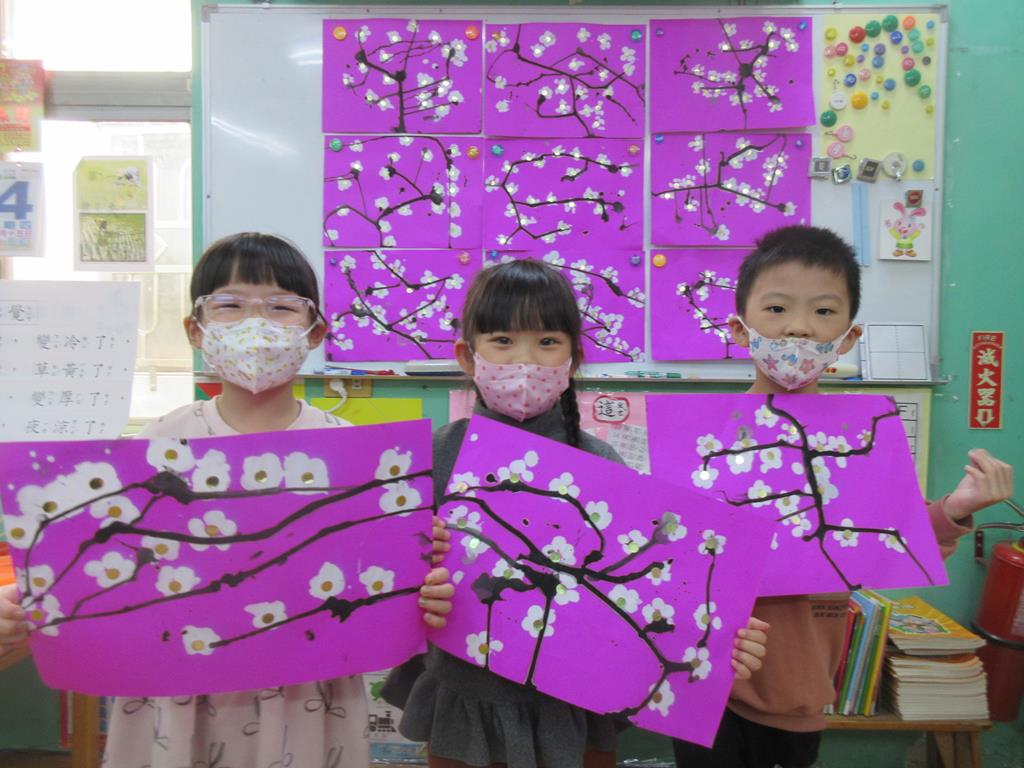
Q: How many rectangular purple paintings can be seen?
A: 12